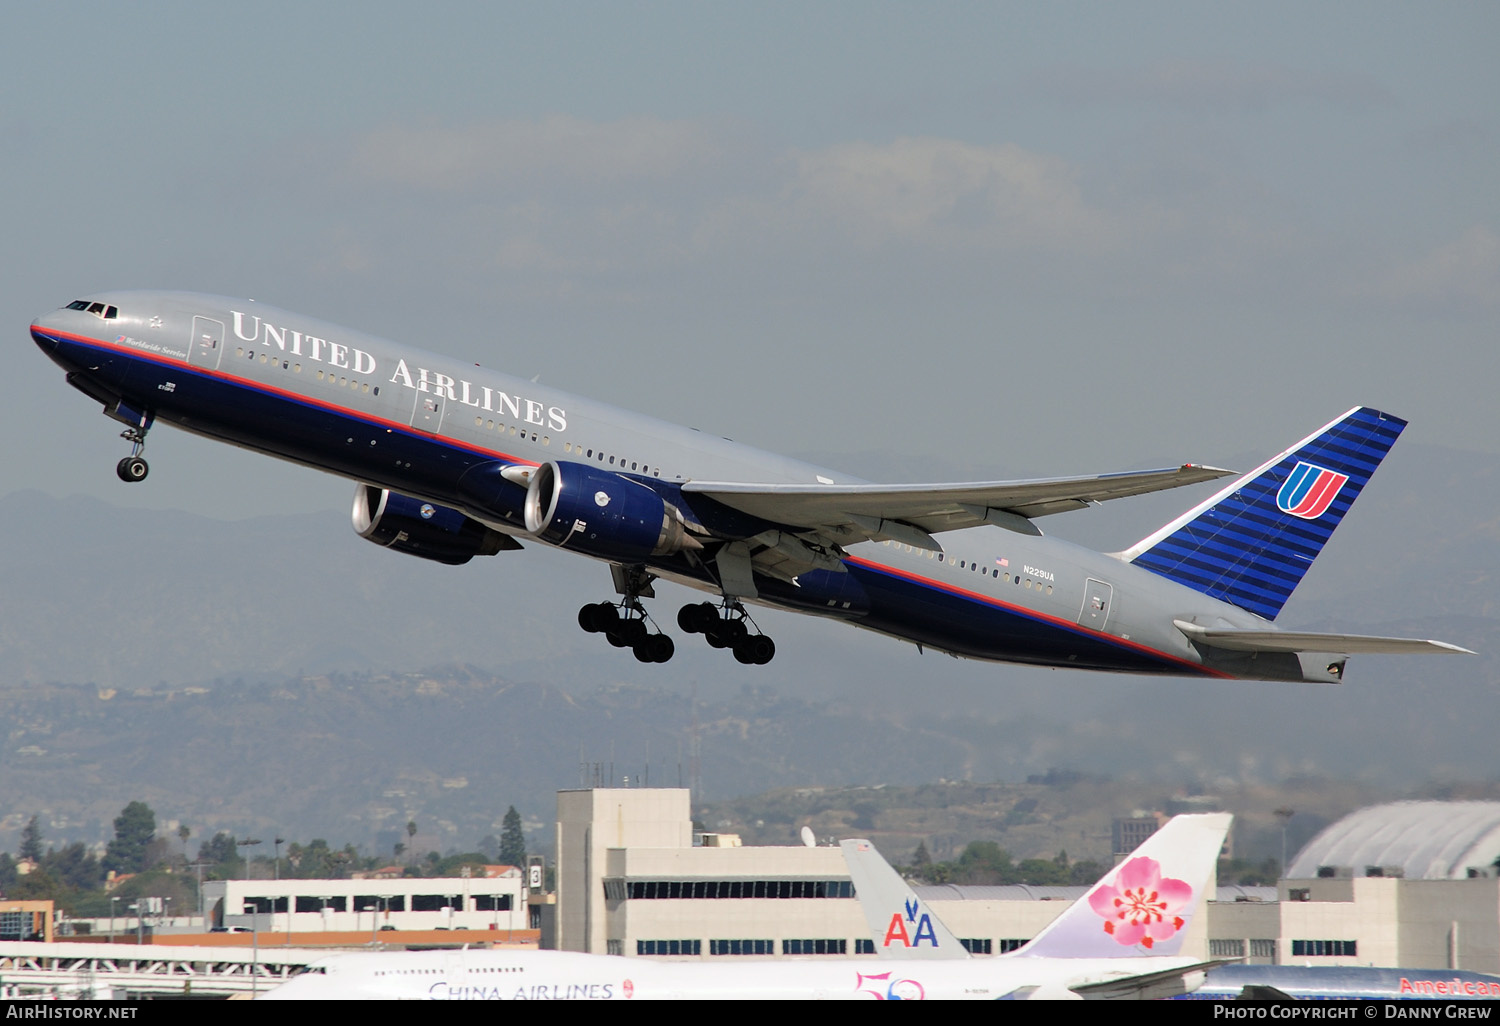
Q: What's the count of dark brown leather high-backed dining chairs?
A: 0